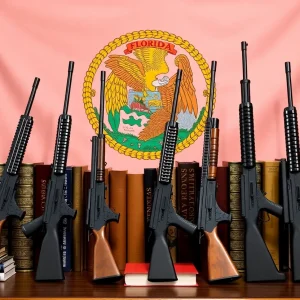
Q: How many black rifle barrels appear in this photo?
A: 7